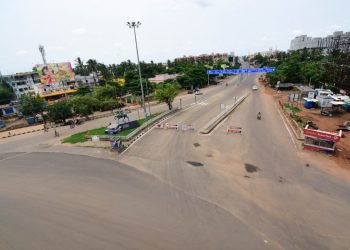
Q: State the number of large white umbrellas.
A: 0